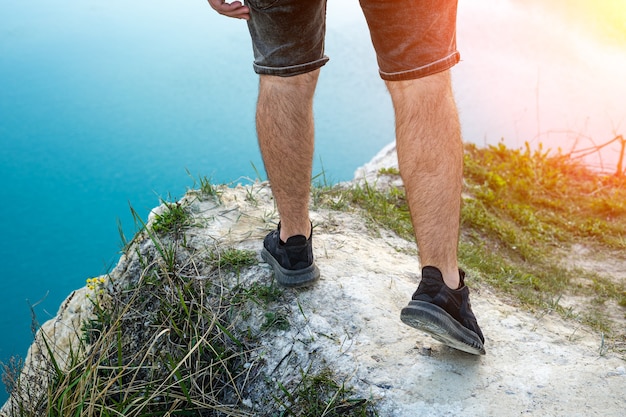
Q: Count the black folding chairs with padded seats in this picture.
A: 0